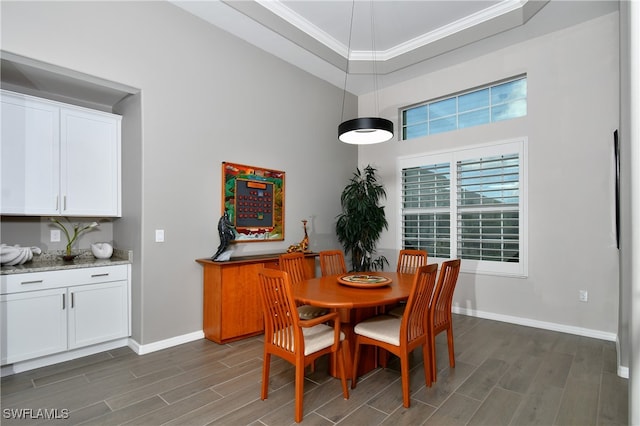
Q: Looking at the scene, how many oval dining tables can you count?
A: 1